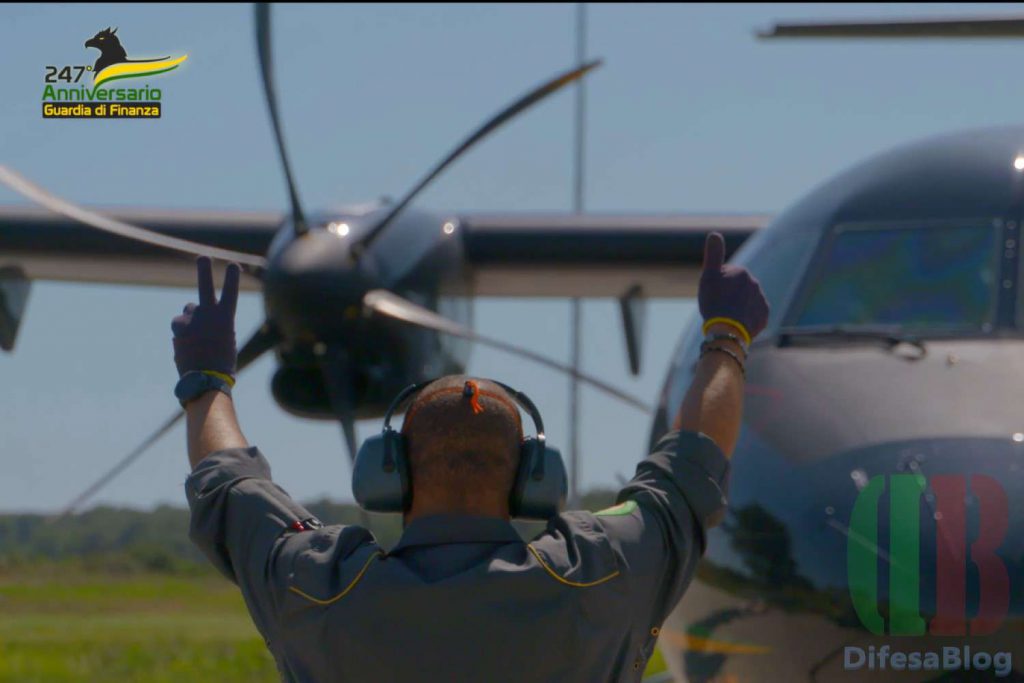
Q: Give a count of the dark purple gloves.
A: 2